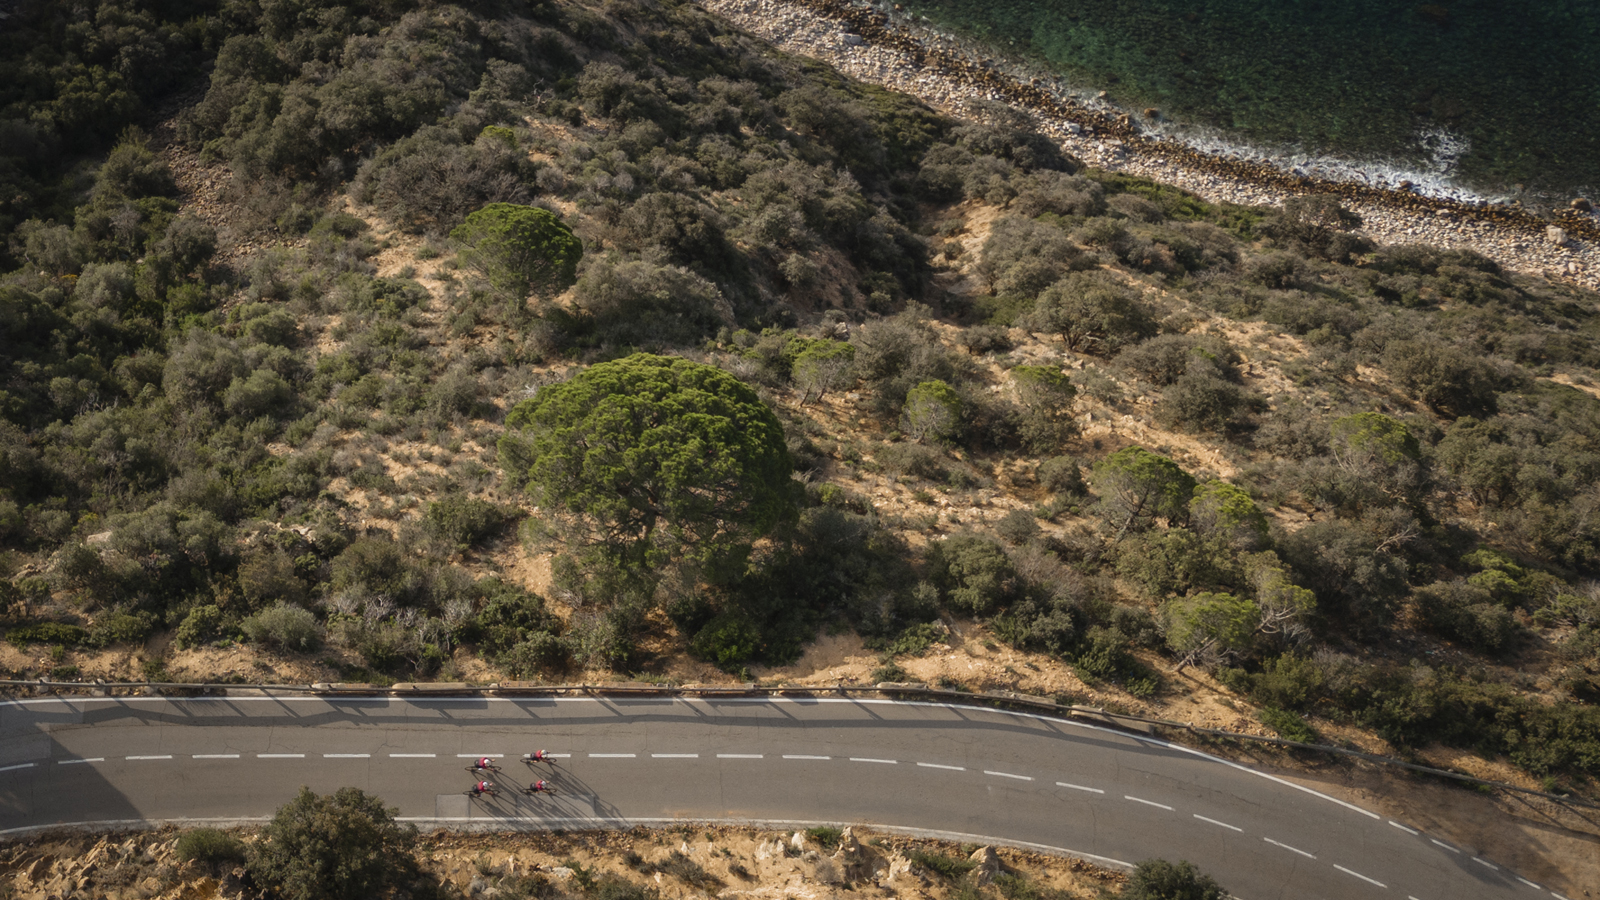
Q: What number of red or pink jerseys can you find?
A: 4